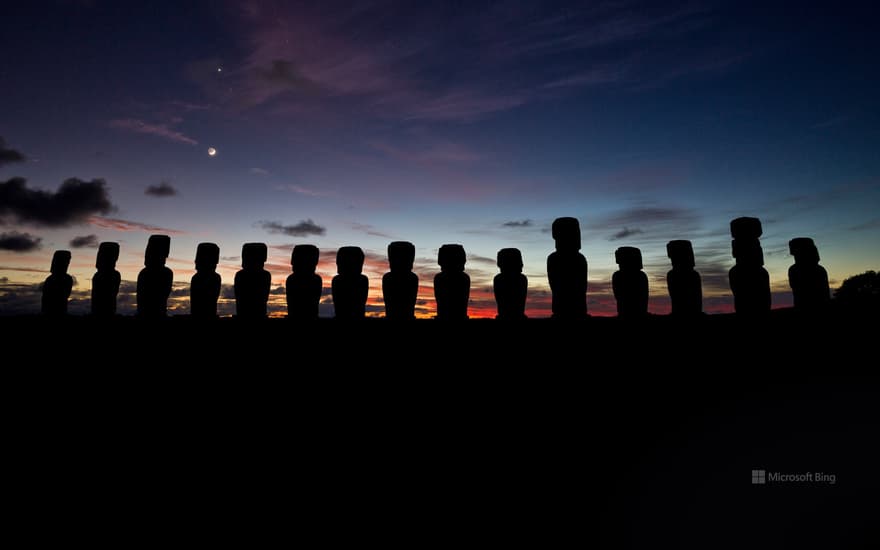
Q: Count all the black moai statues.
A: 15